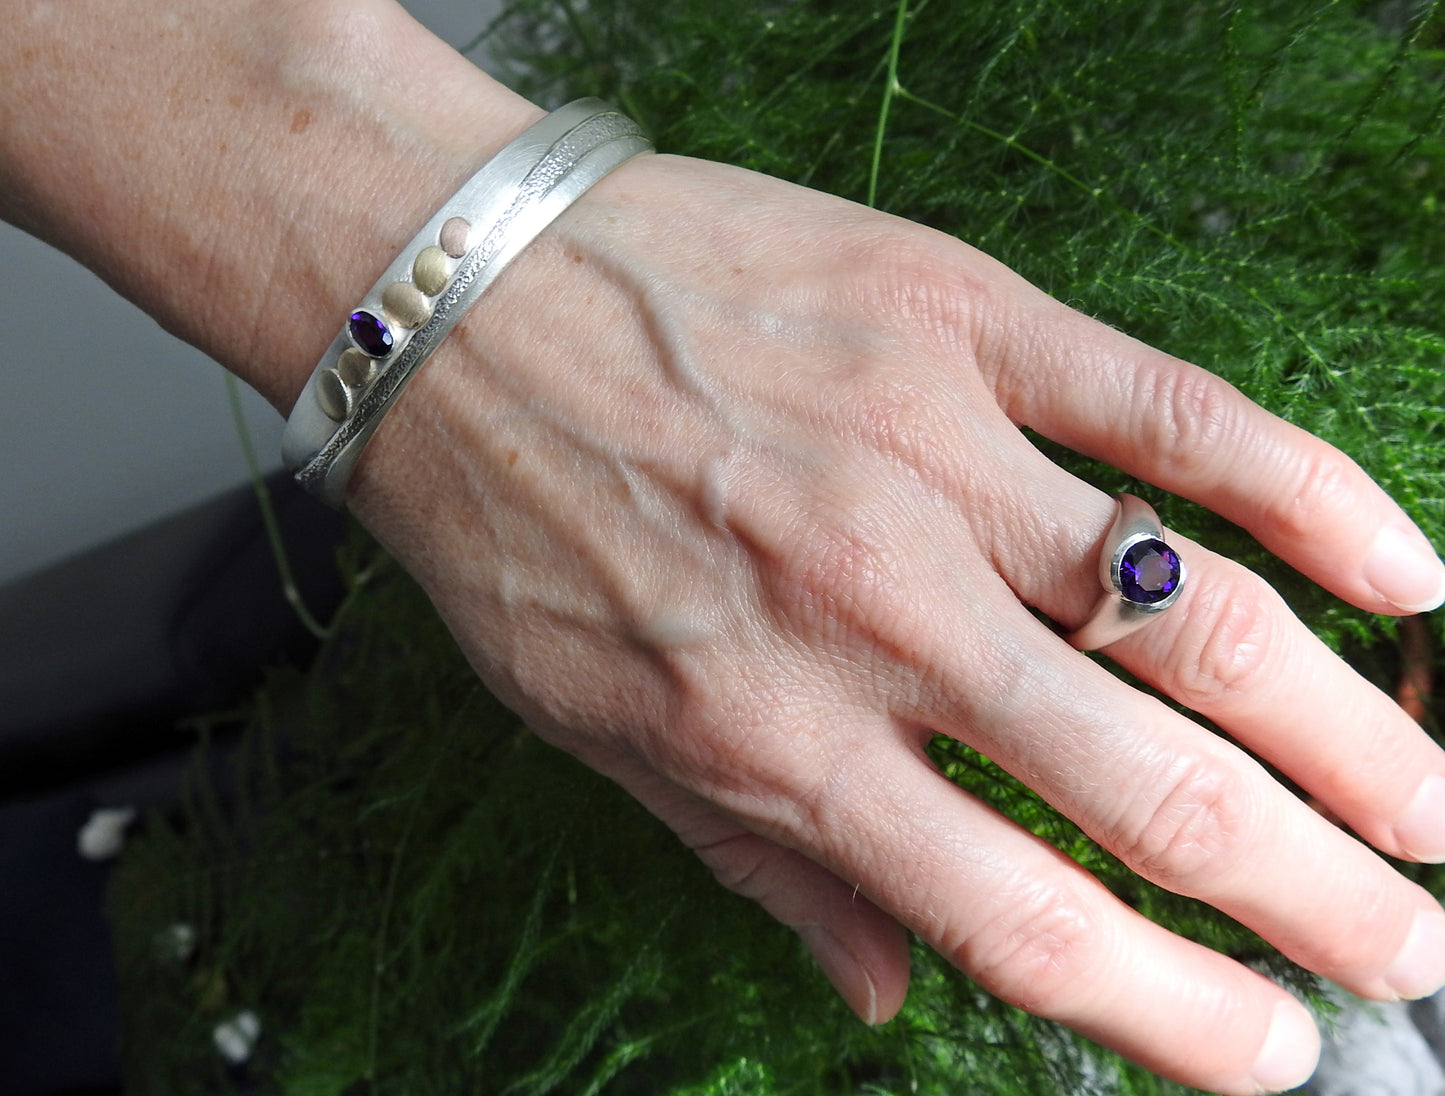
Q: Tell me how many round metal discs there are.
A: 5